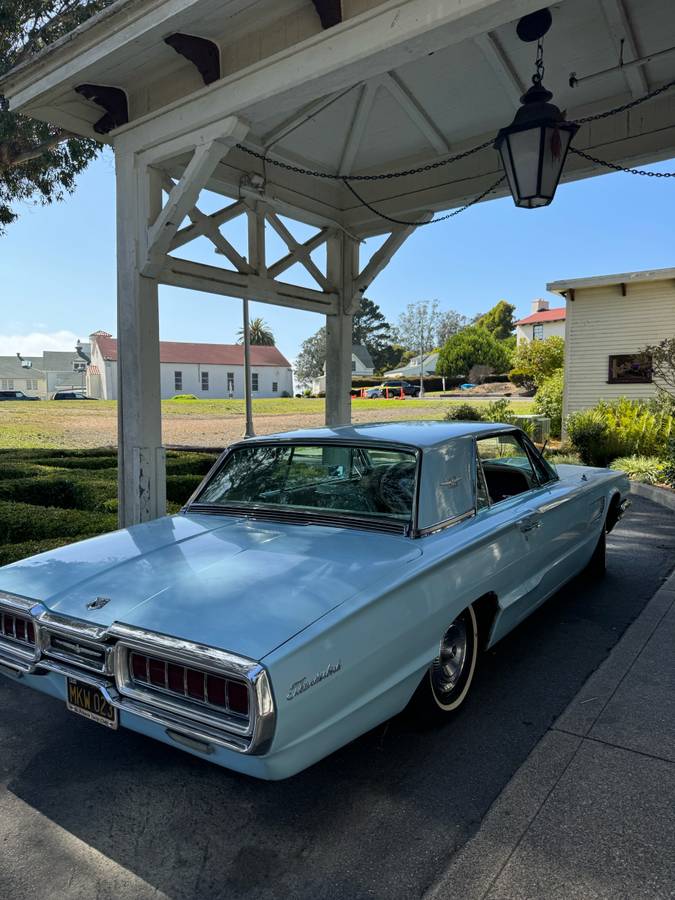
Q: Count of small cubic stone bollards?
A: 0